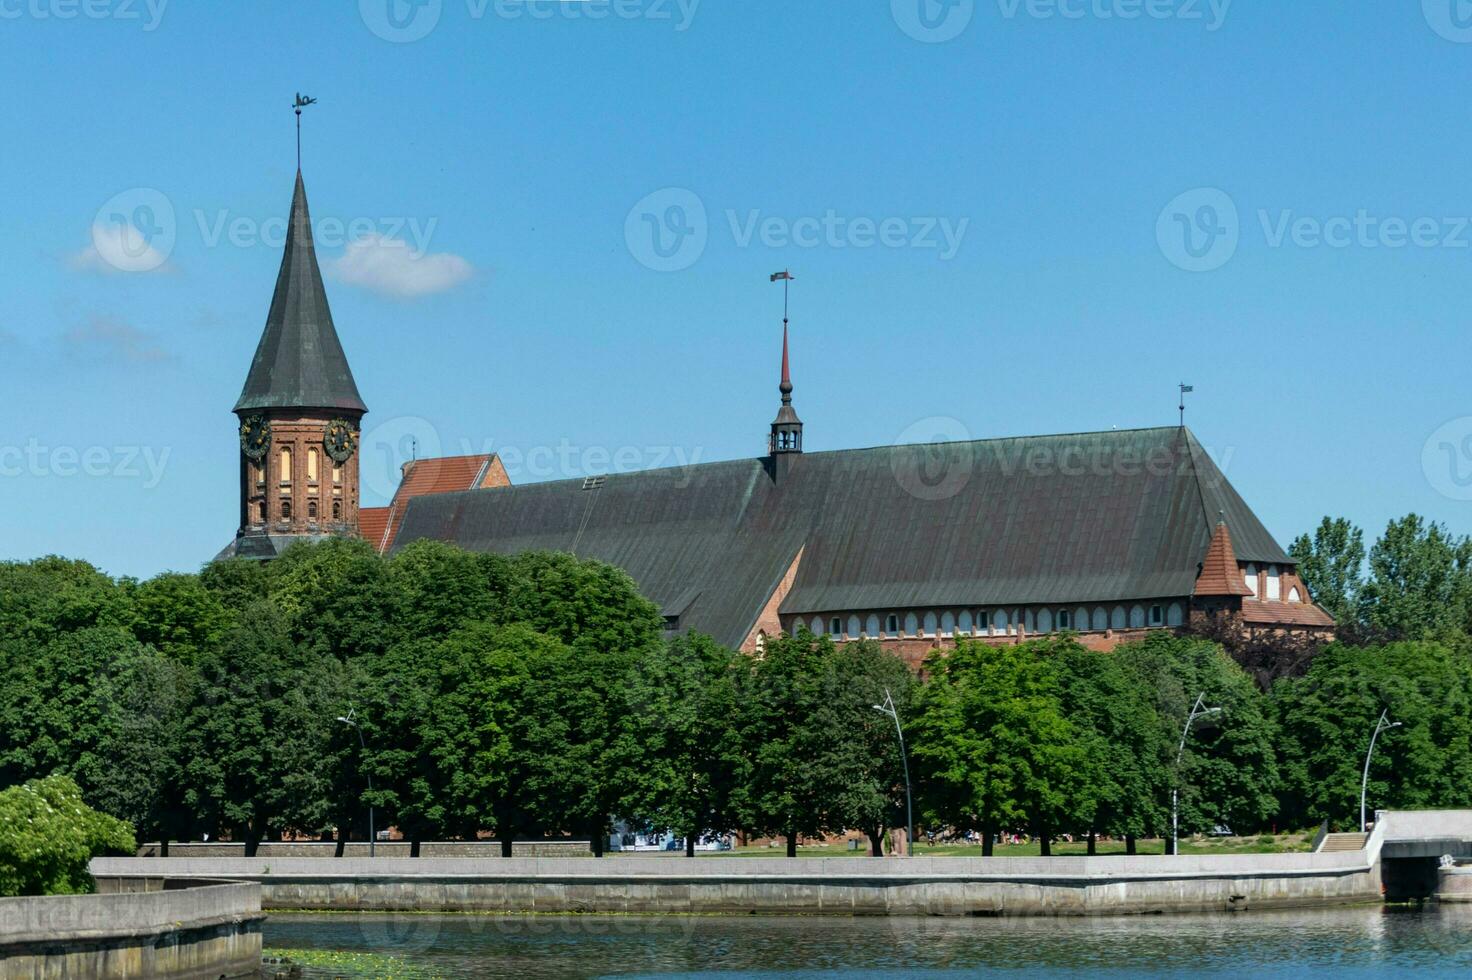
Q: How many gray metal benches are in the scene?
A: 0